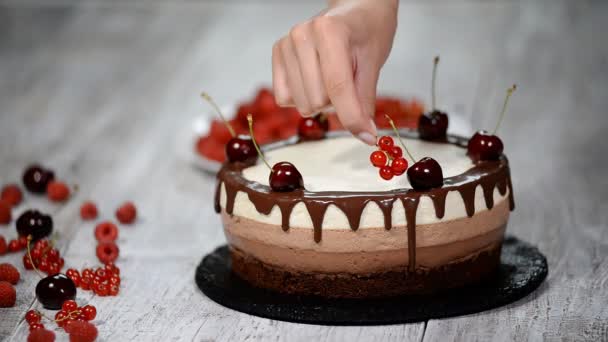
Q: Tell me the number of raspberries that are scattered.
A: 12